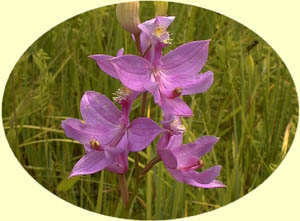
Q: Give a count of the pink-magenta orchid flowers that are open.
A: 3